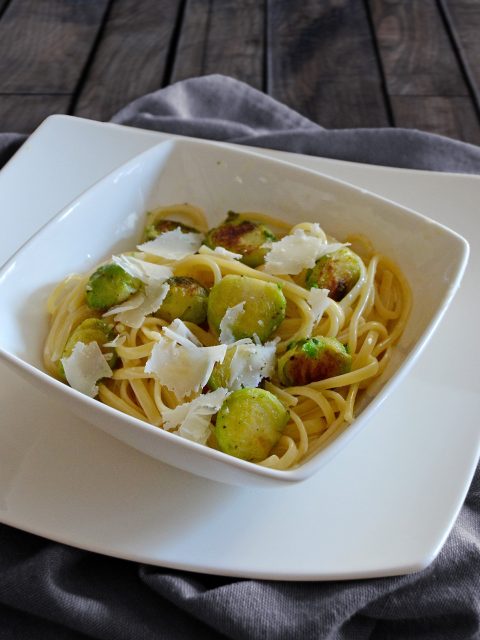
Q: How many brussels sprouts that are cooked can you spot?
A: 10